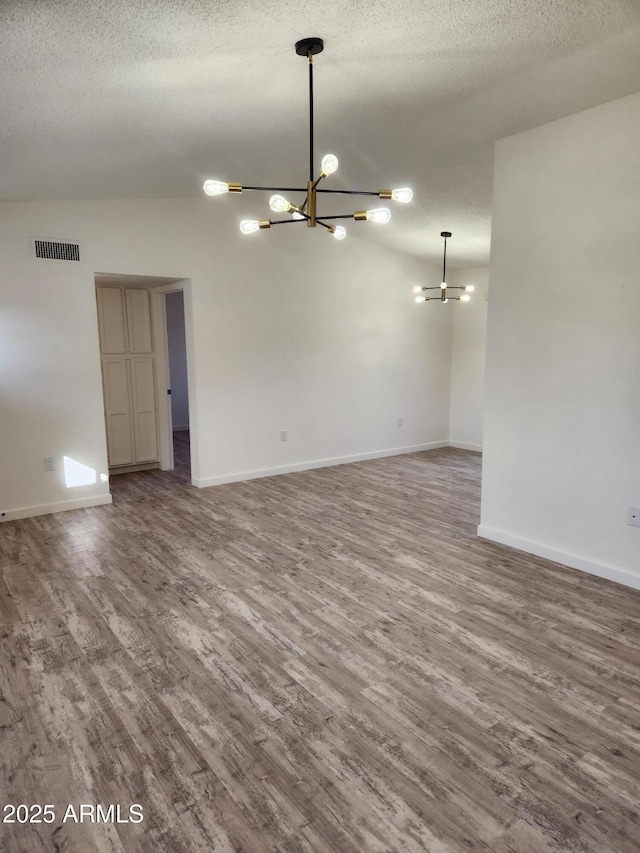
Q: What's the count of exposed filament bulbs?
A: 14